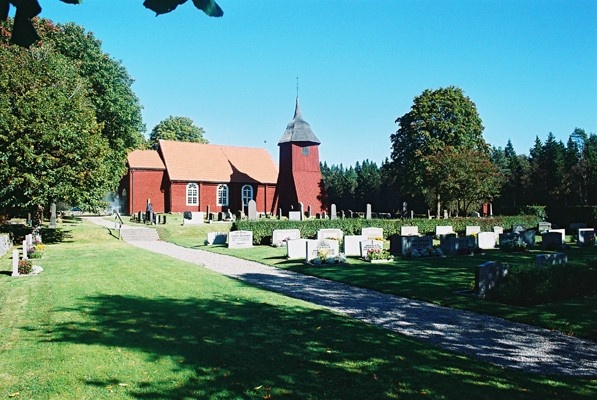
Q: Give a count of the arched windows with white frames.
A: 3